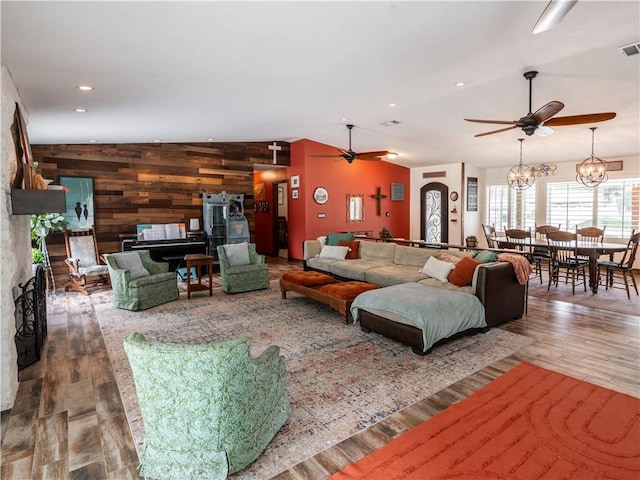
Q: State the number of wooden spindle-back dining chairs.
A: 6